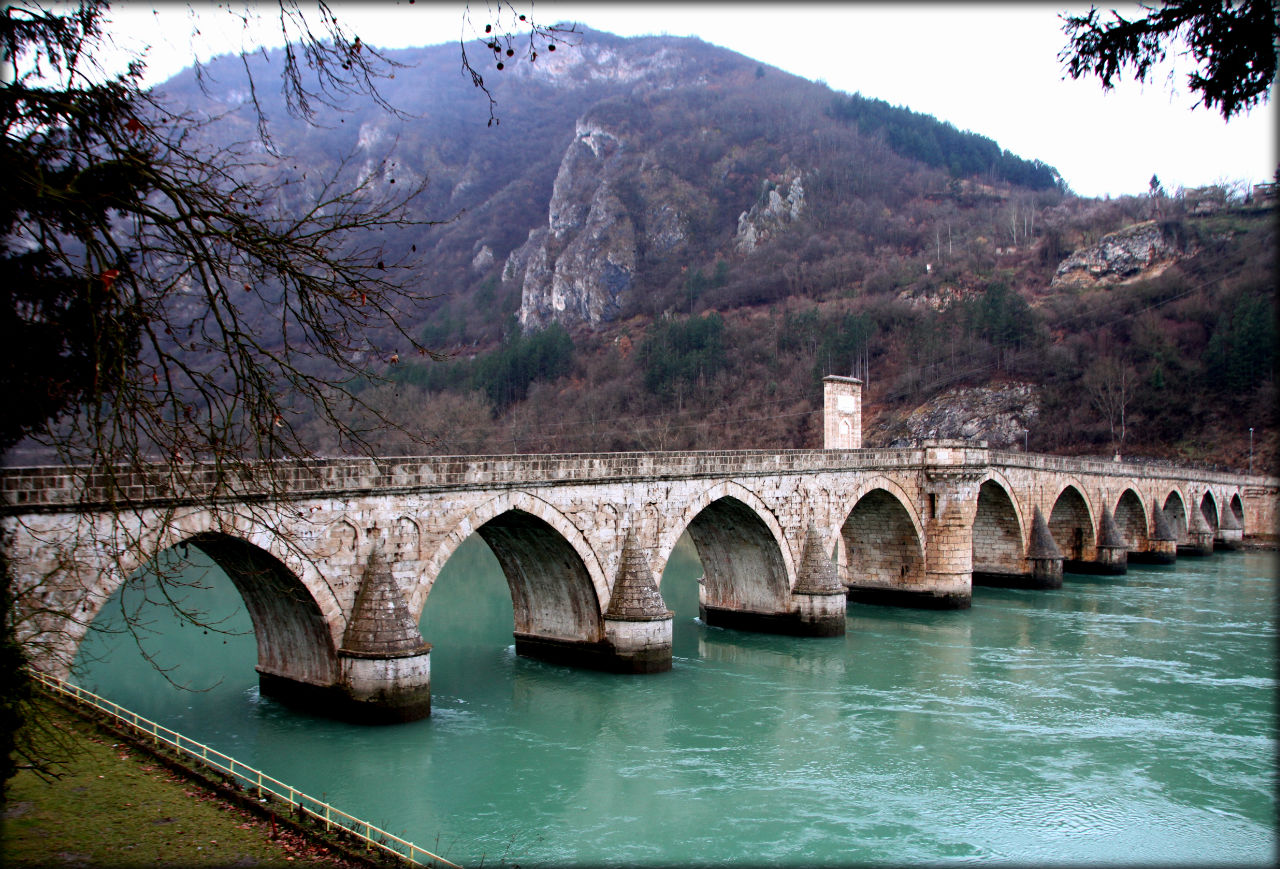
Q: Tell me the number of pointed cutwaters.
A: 8